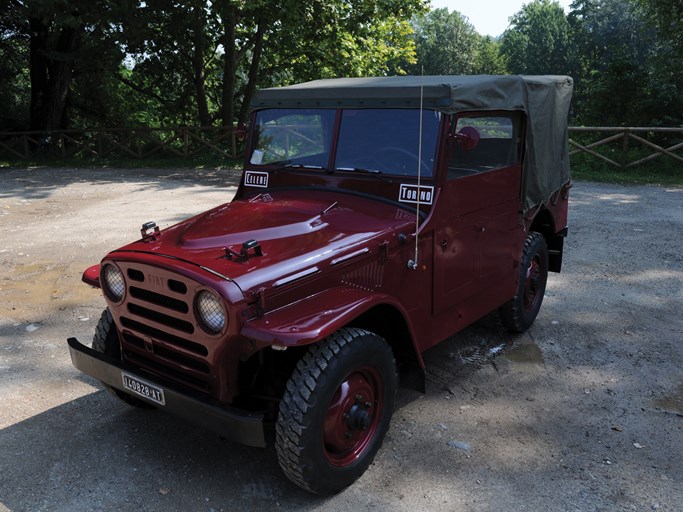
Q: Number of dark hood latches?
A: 2